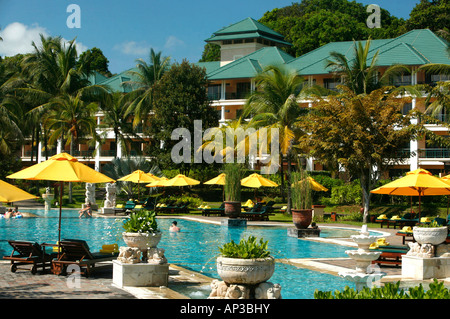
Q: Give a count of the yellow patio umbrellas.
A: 11